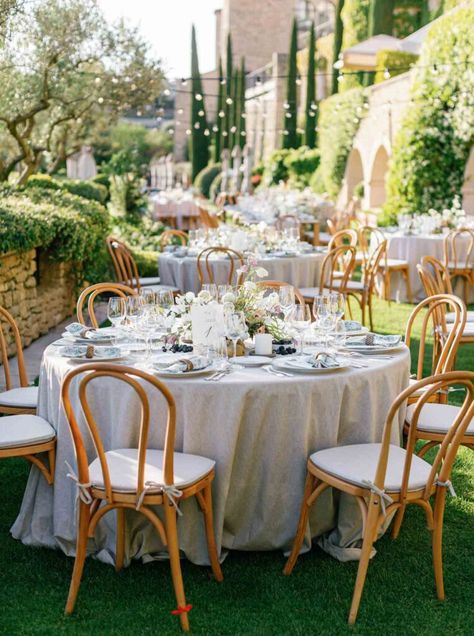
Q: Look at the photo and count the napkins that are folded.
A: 6